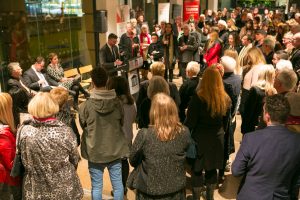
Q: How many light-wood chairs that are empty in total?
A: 2